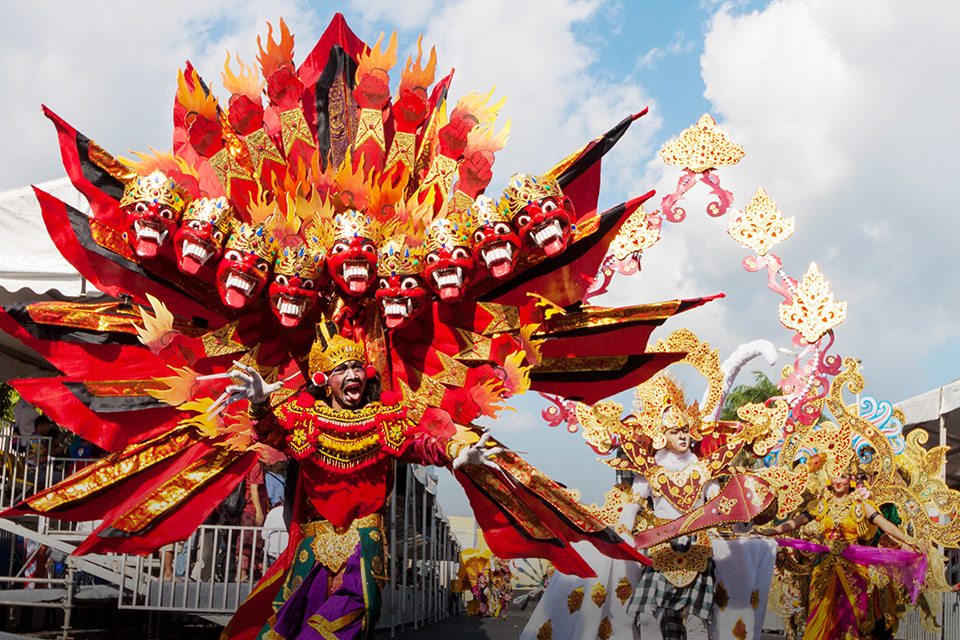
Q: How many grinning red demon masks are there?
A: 9